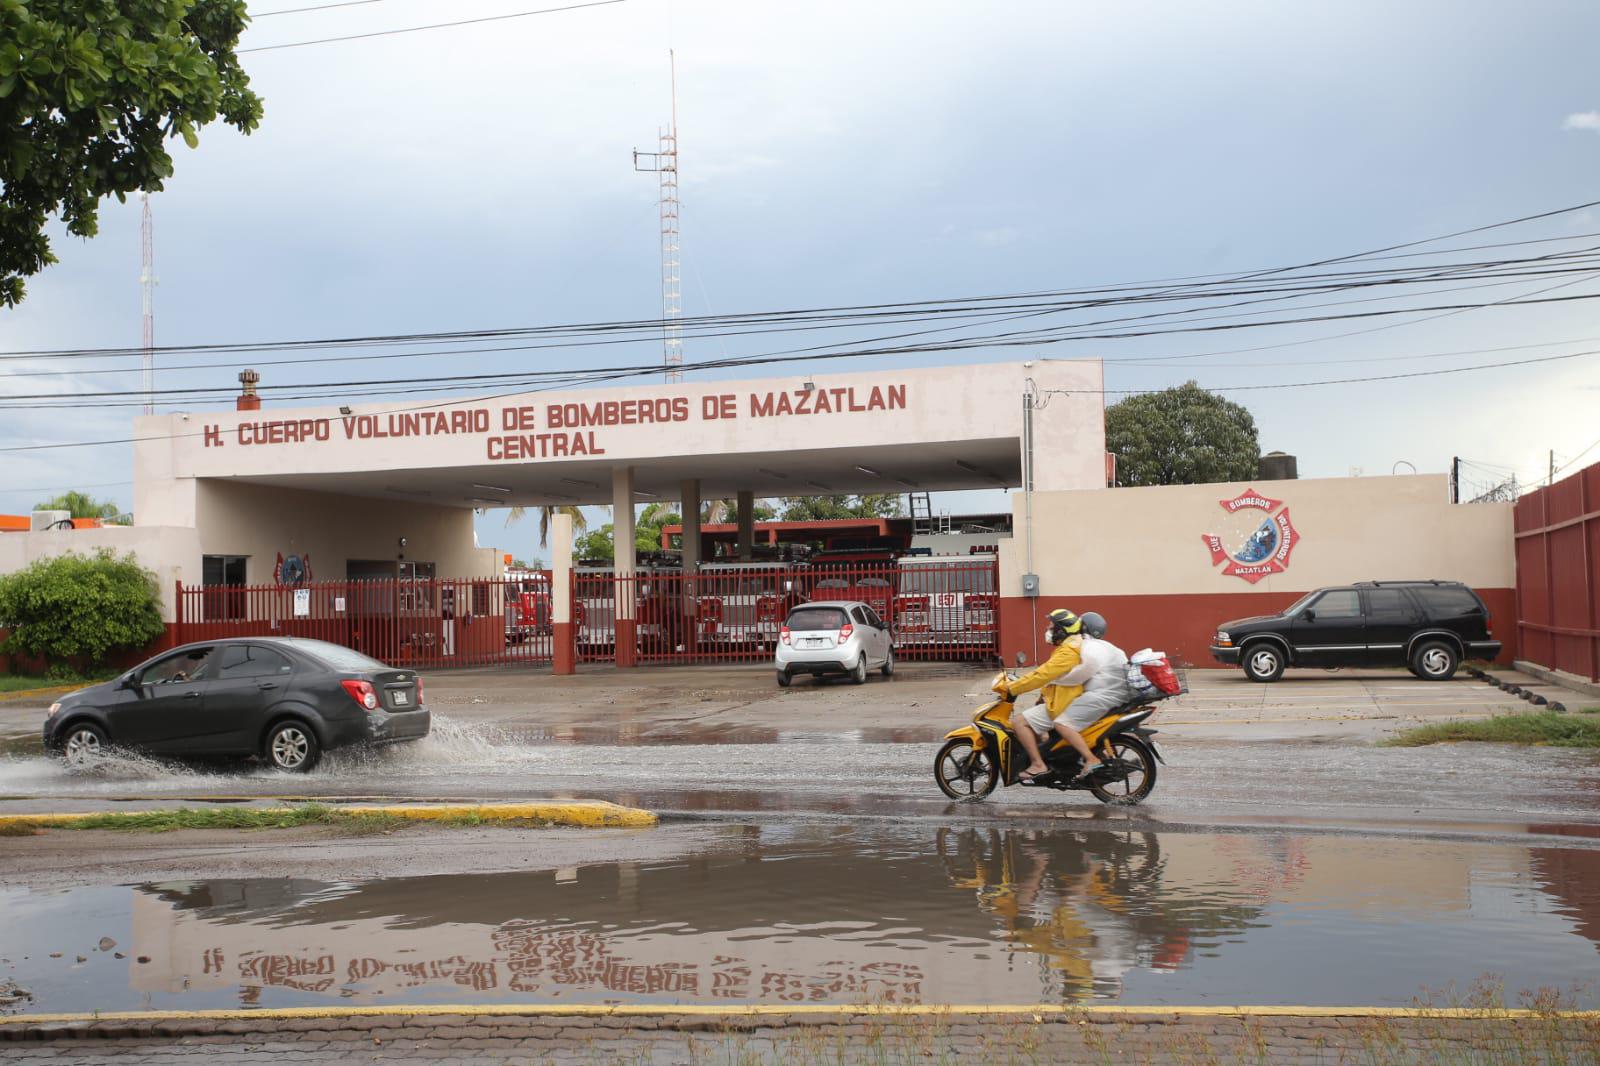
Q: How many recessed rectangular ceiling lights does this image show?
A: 12